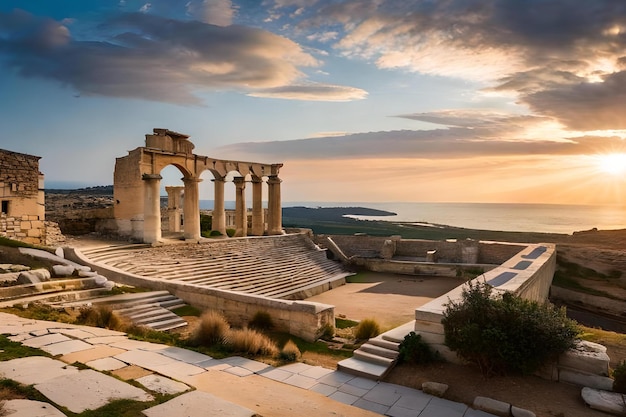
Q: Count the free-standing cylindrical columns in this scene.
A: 6